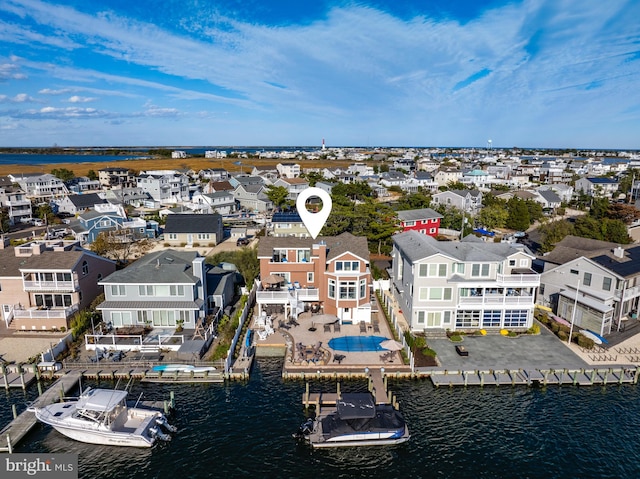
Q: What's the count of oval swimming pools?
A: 1